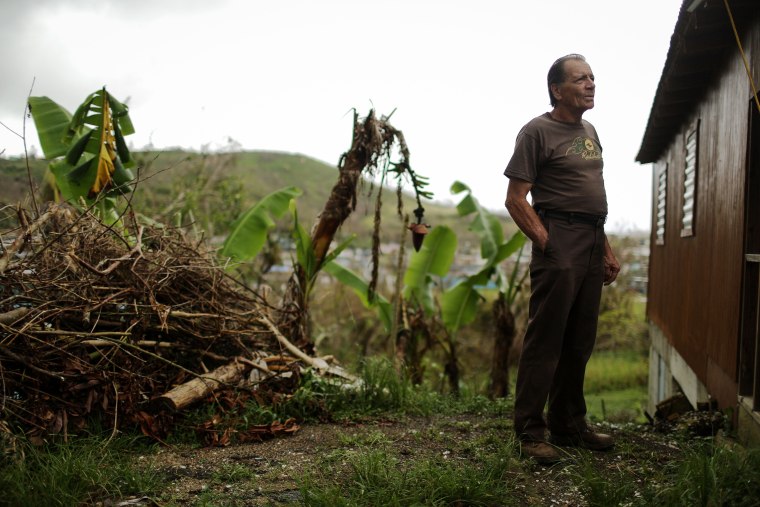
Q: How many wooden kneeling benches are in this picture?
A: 0